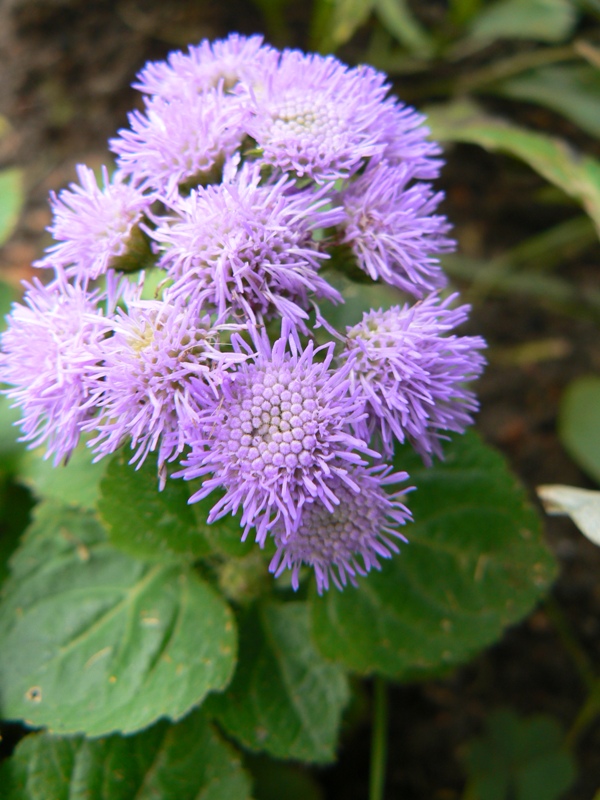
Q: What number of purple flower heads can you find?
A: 12